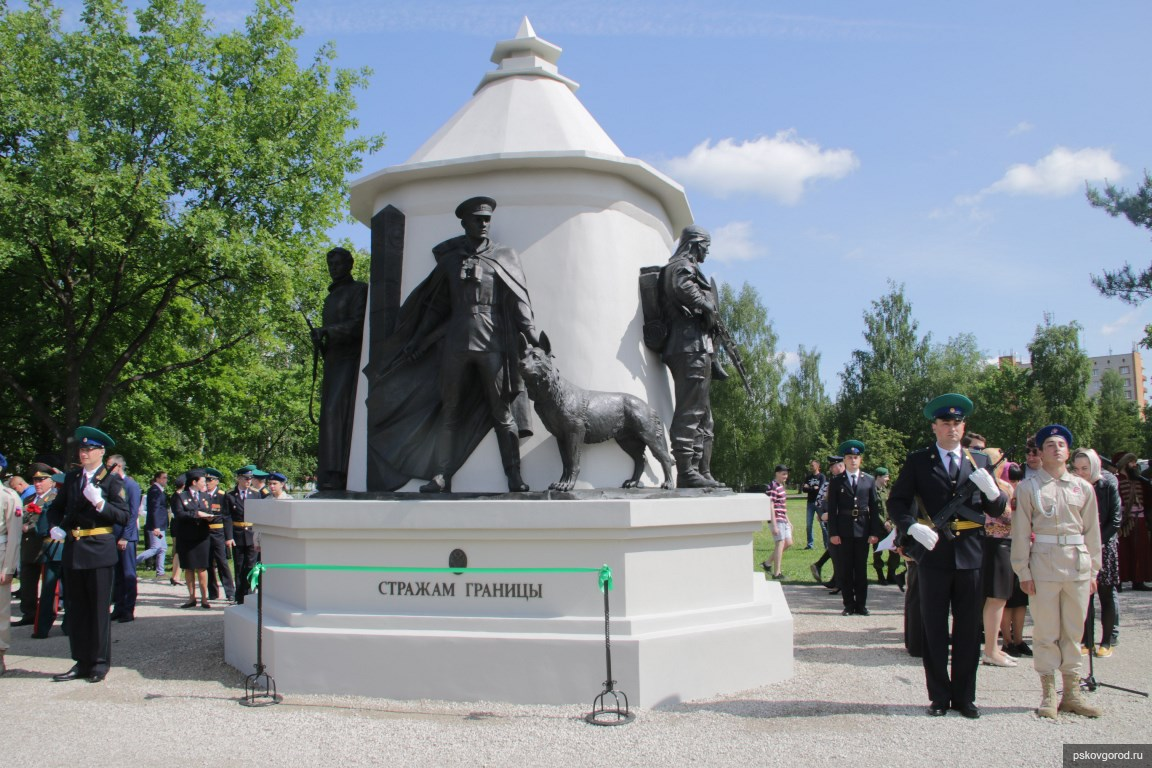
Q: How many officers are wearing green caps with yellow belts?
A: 4